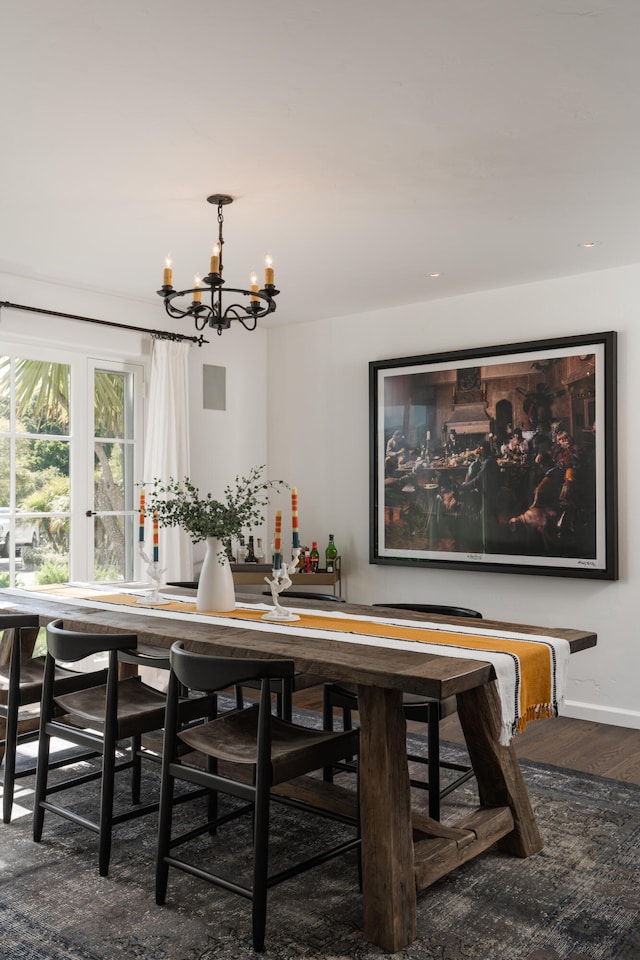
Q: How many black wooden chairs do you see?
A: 6